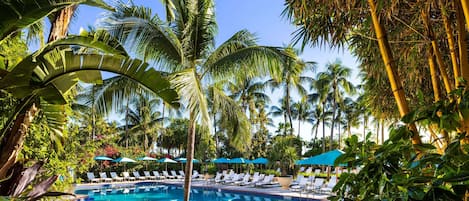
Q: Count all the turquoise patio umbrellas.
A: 9